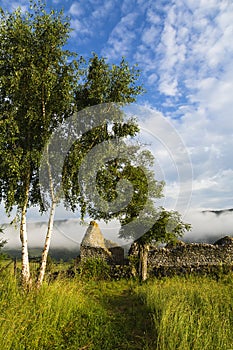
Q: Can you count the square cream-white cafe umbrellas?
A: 0